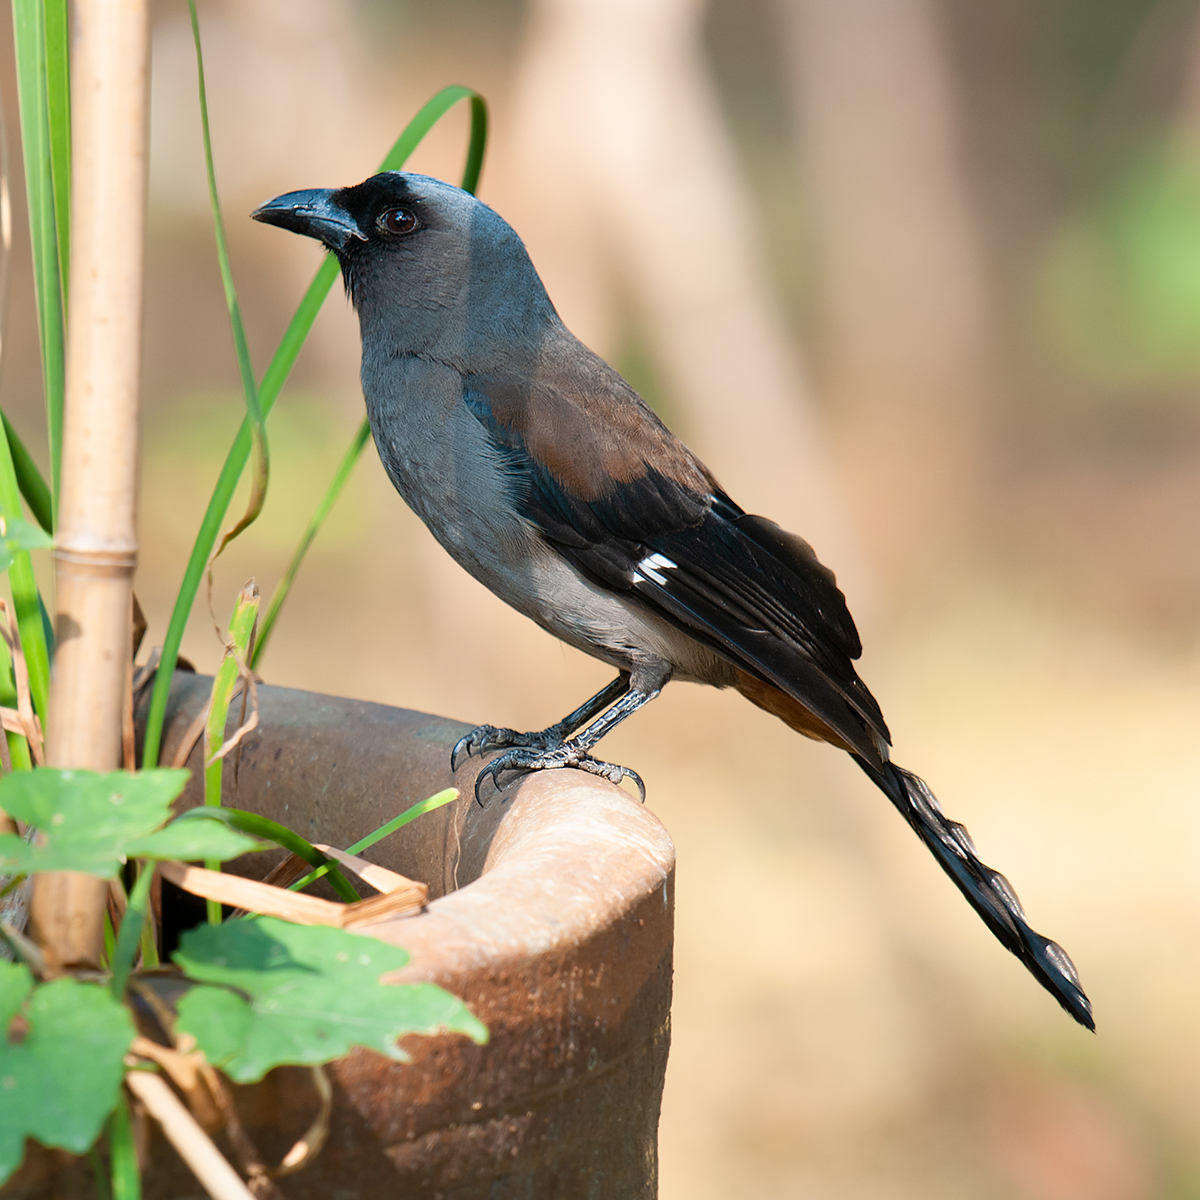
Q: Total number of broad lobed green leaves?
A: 3